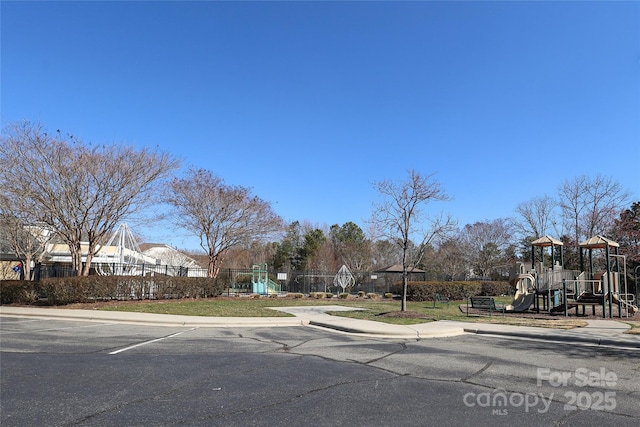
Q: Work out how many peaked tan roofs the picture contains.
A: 2